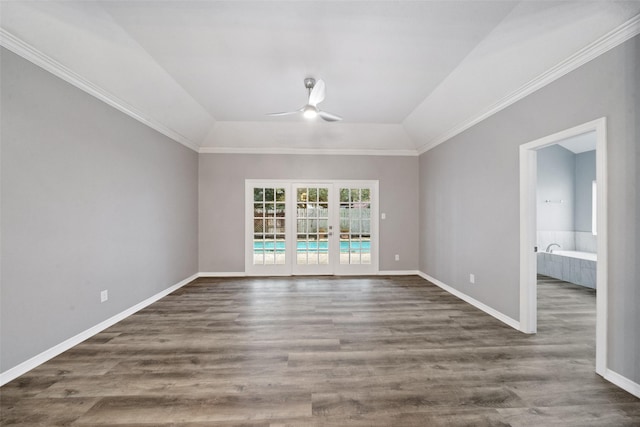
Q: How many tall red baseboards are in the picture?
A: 0